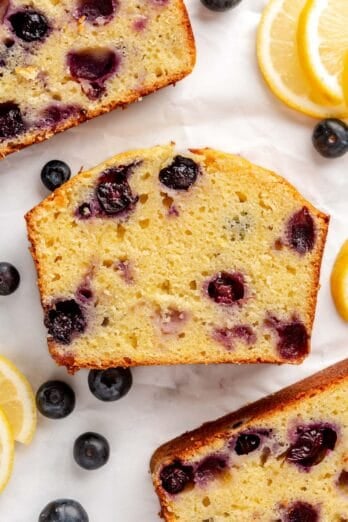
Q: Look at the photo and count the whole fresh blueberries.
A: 8